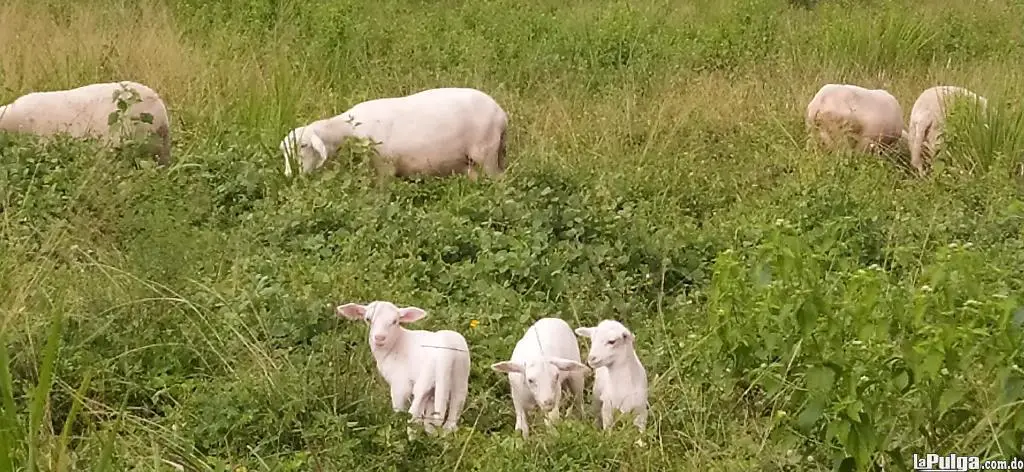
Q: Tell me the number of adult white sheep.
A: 4